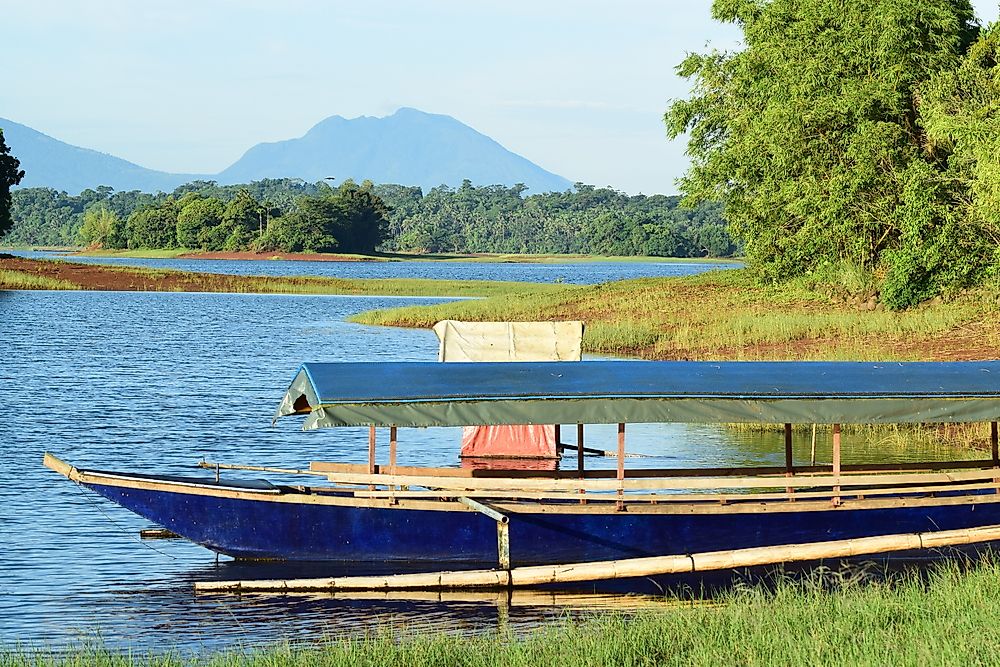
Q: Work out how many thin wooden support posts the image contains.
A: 7